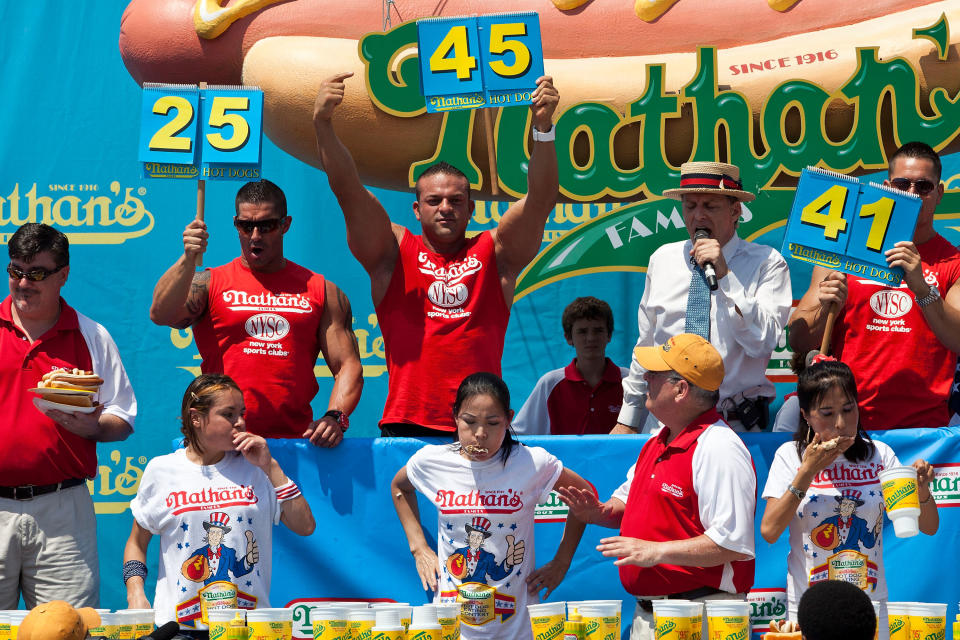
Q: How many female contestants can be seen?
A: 3